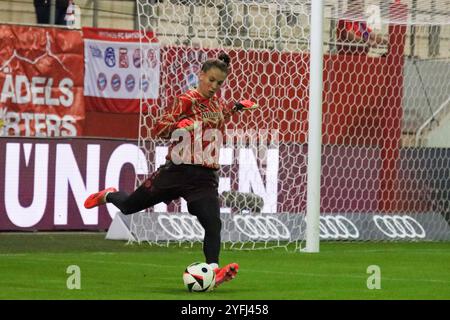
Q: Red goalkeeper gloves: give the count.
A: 2